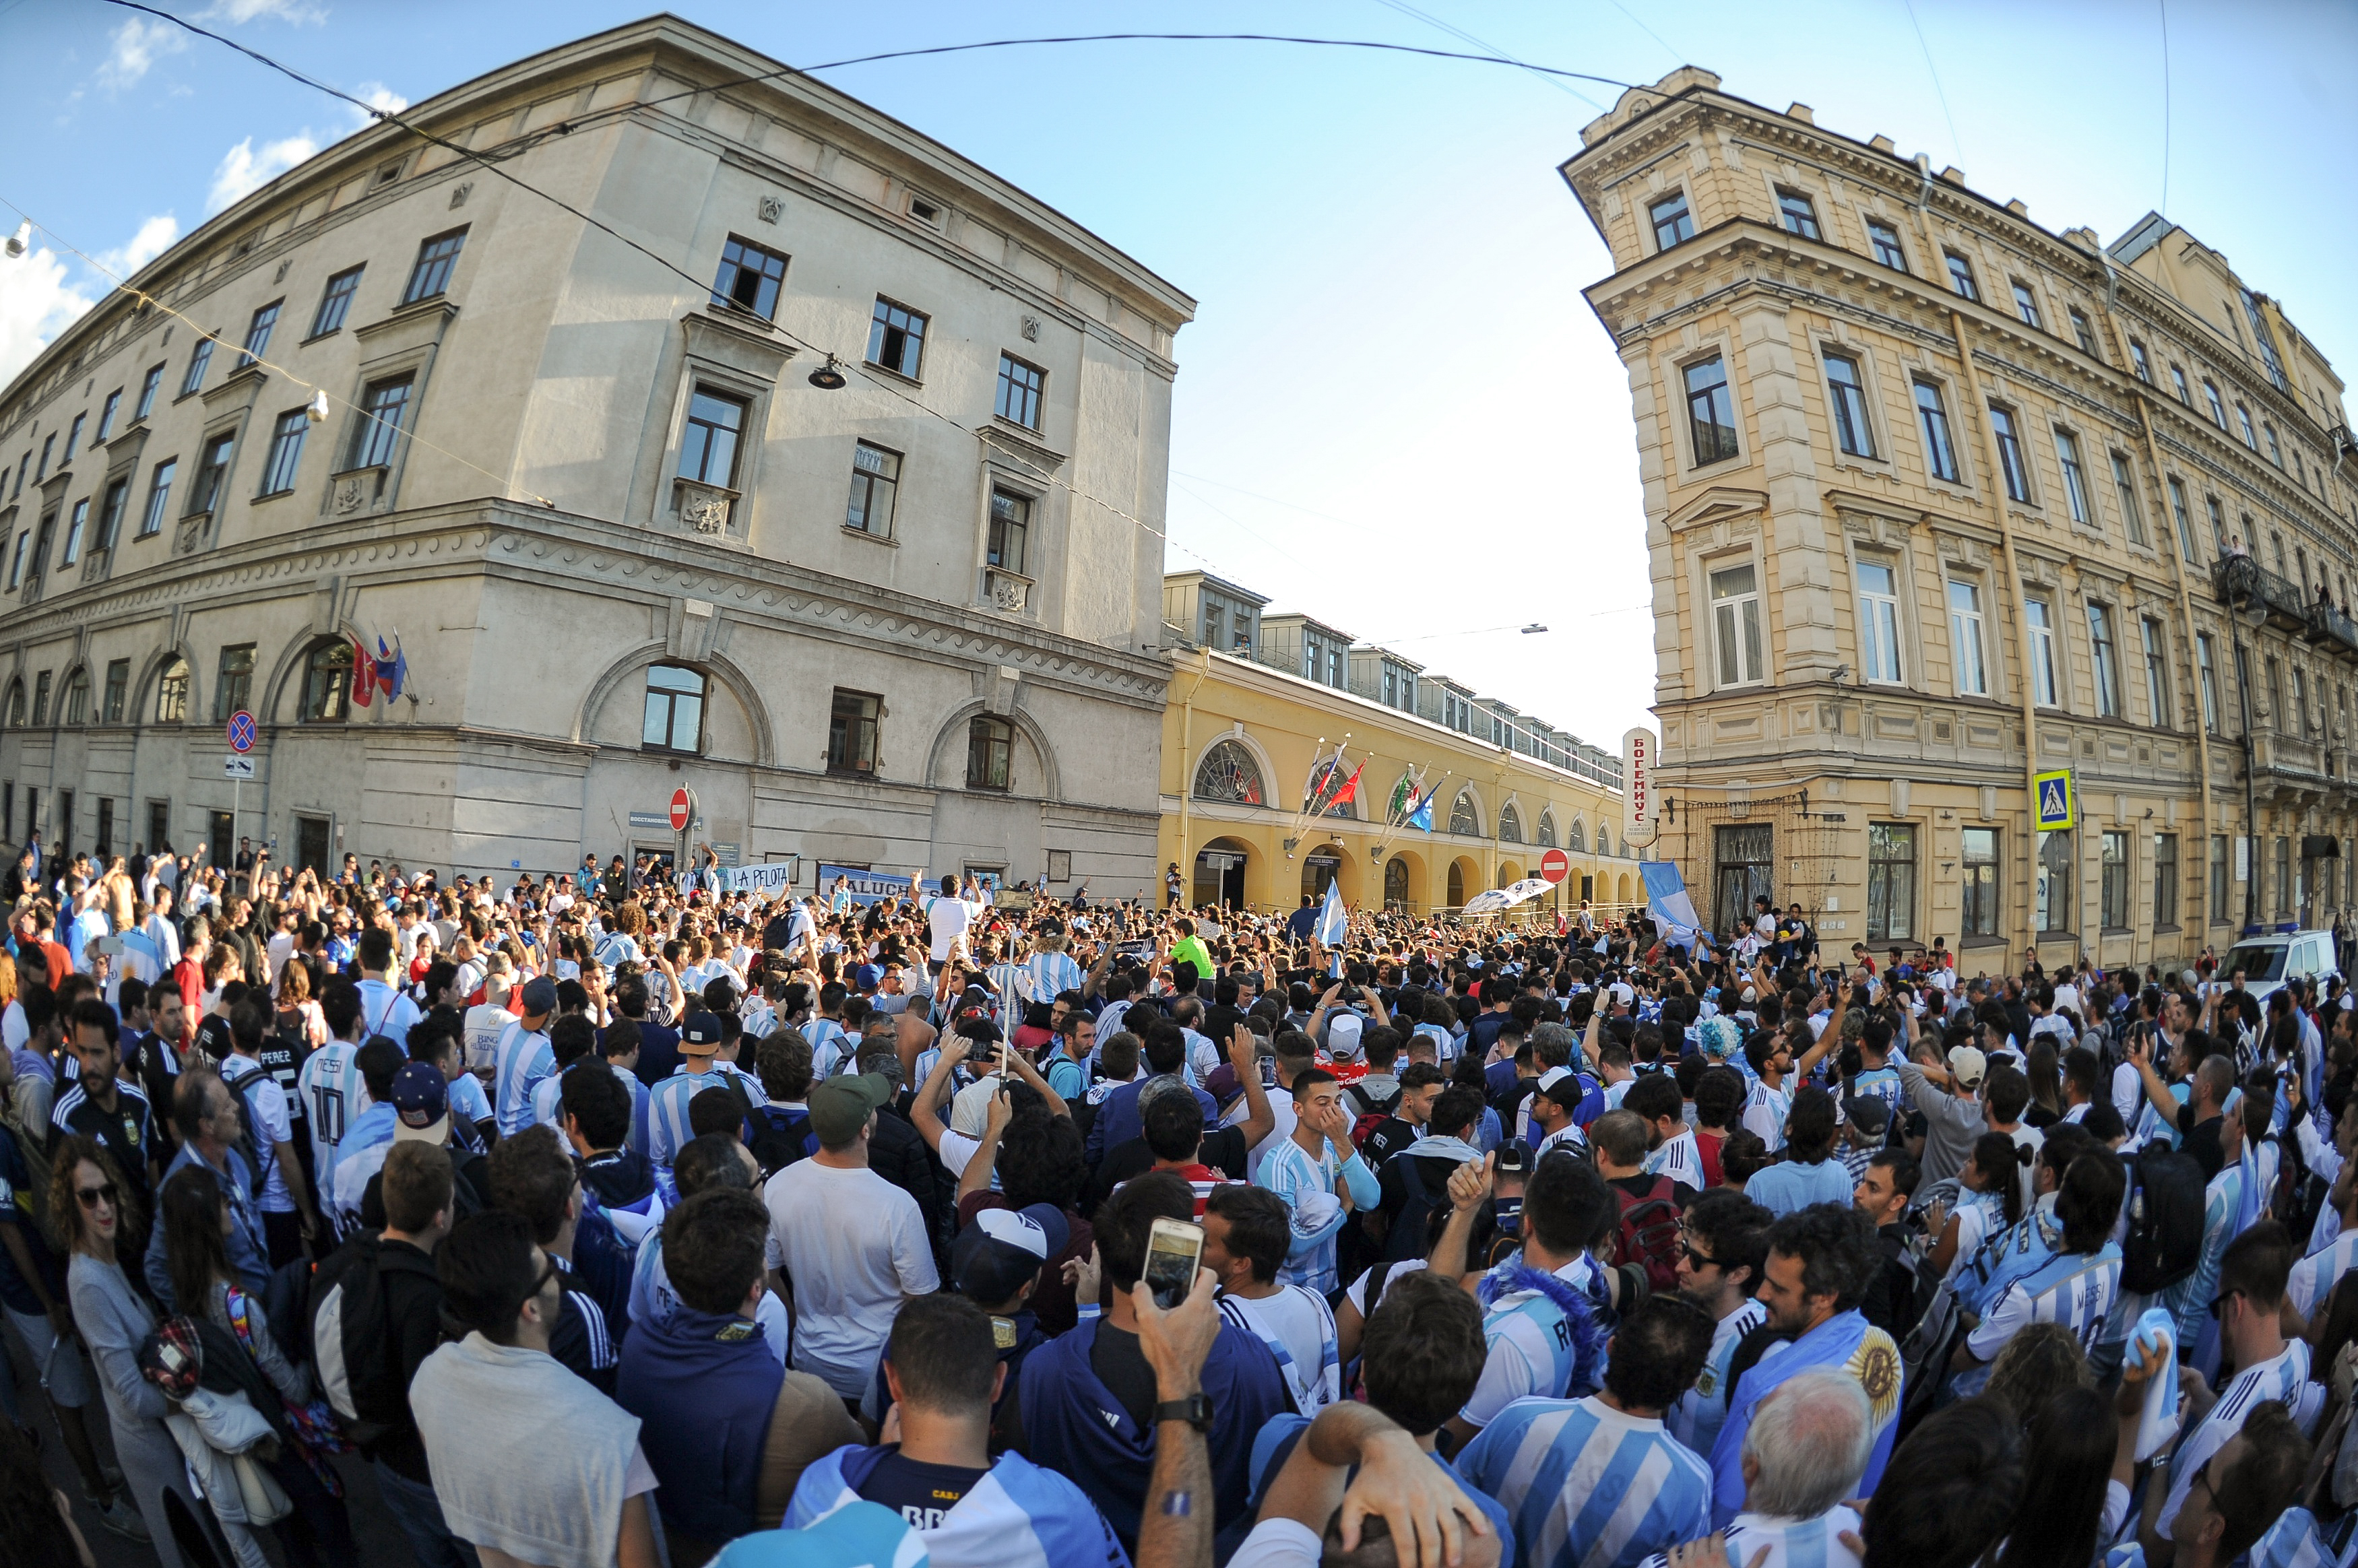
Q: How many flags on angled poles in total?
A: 9